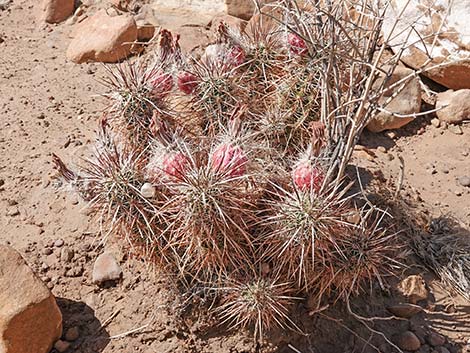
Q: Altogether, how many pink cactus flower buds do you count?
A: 7